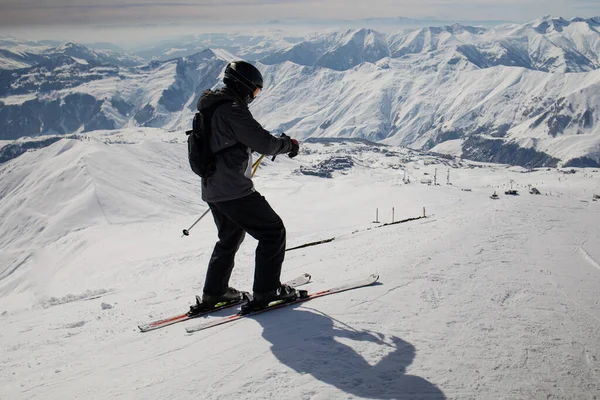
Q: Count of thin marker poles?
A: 3